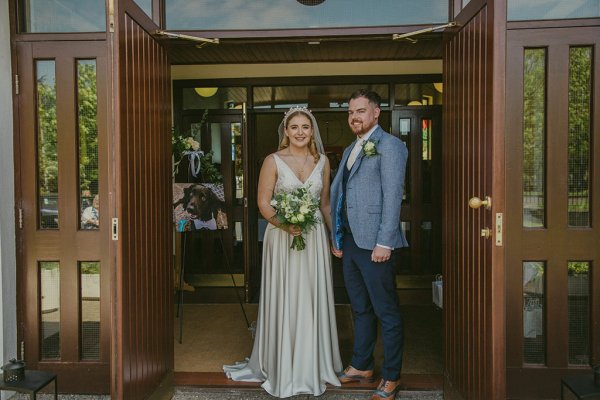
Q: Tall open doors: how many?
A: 2